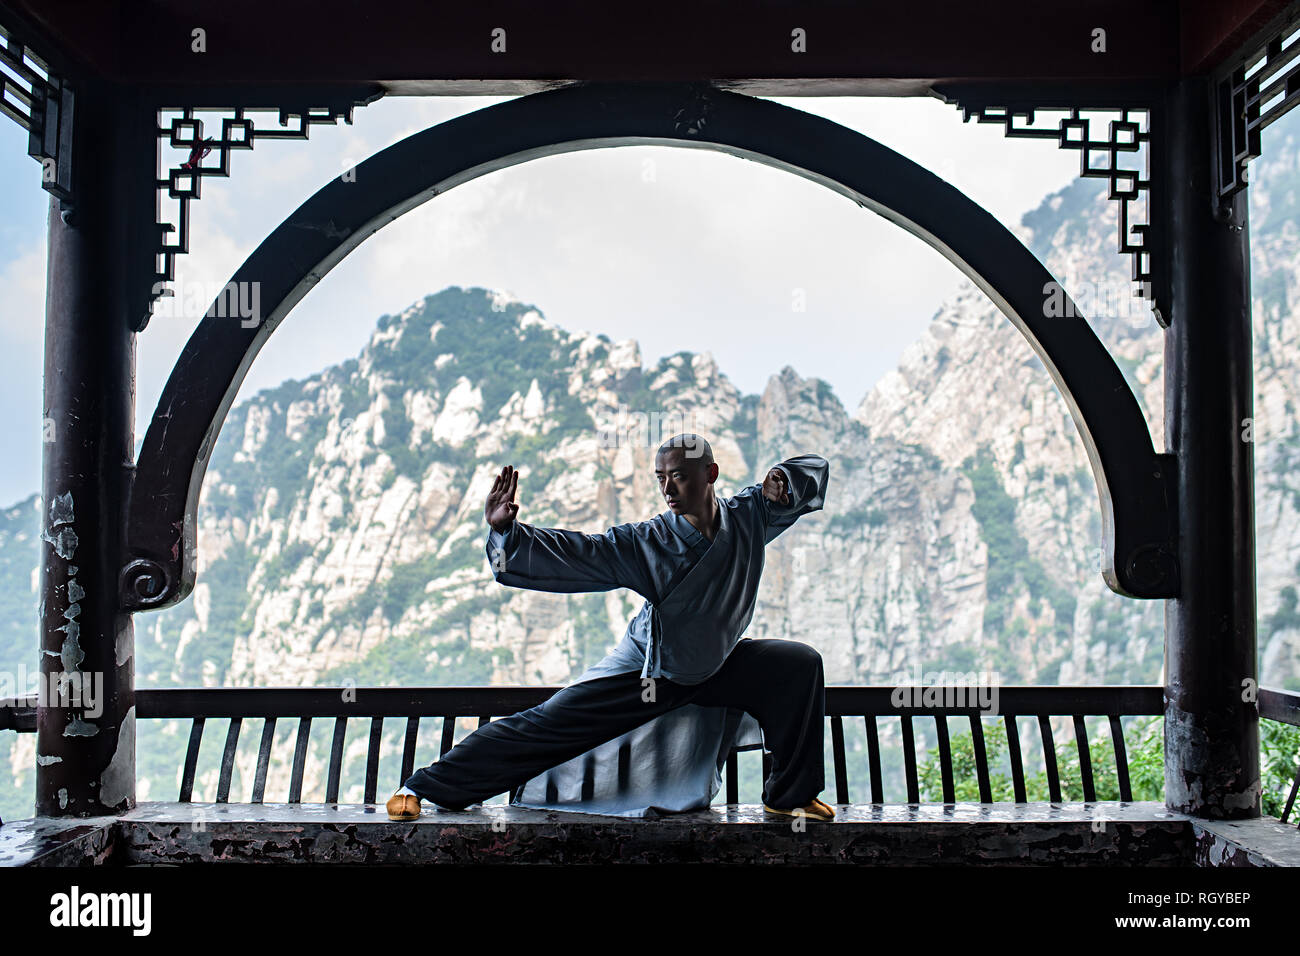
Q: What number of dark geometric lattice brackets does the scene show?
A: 4